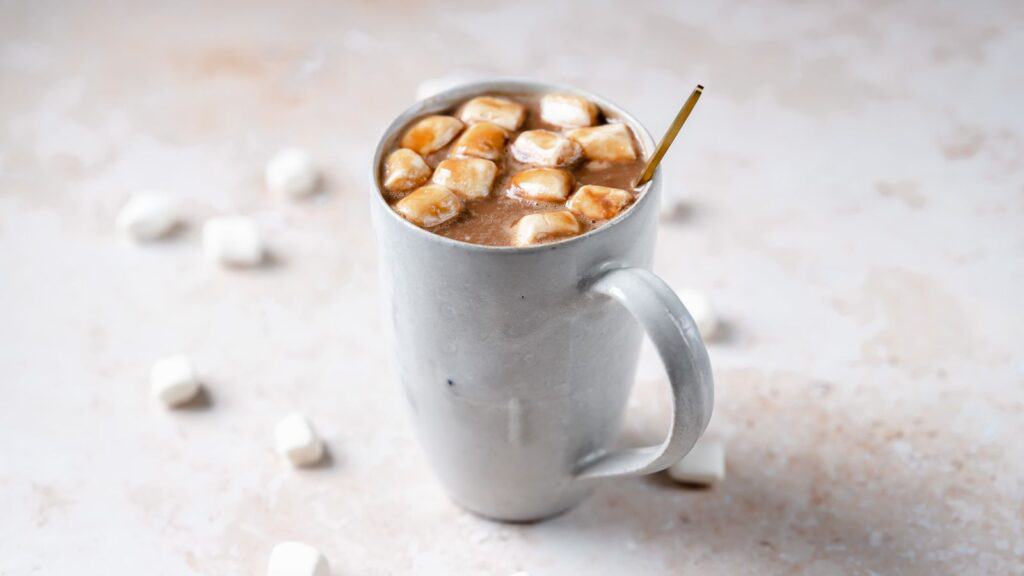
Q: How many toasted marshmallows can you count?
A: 12